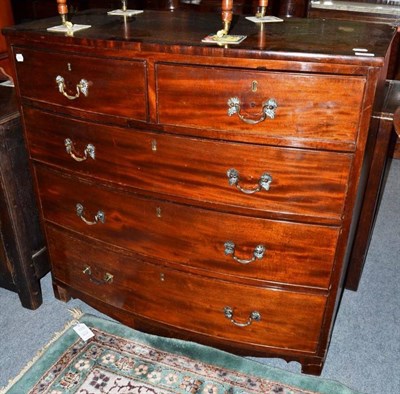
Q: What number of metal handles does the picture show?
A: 8